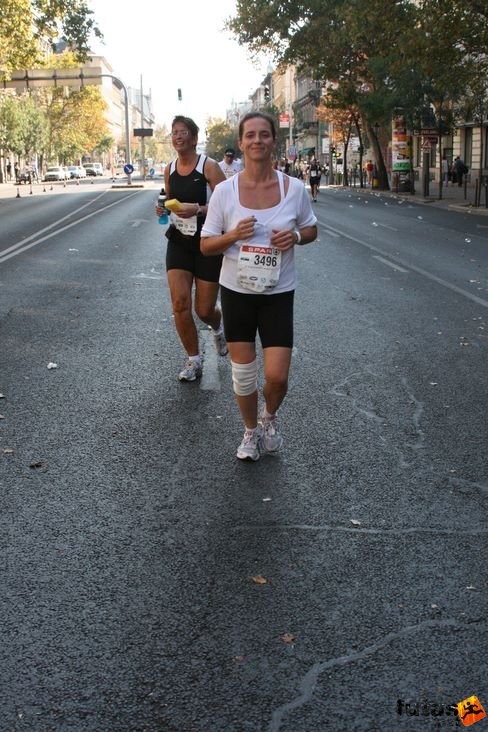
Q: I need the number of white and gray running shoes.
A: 4